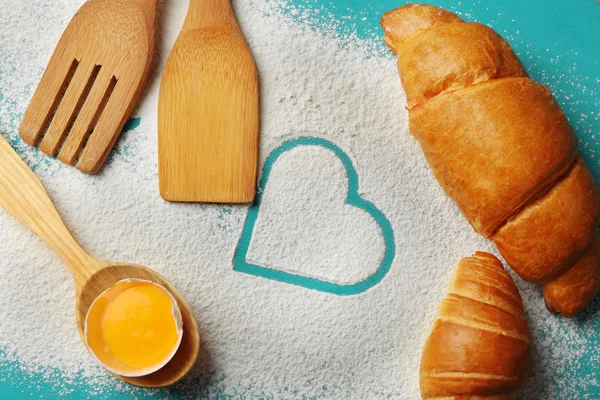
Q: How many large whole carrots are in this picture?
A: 0